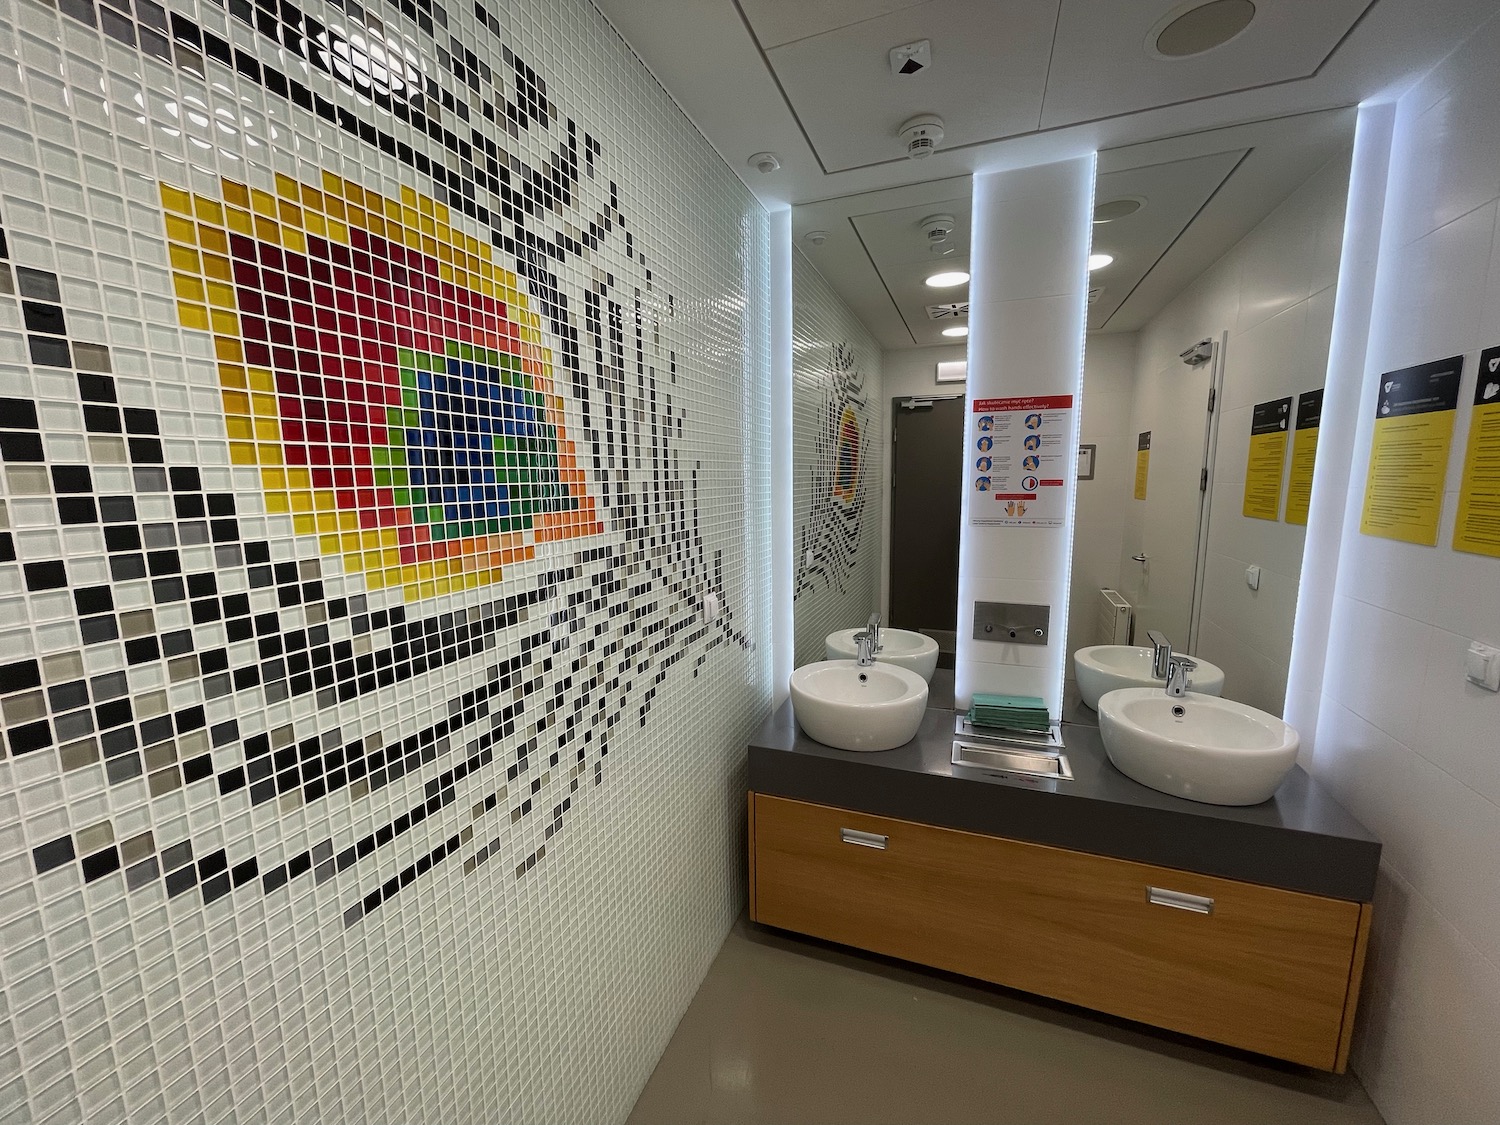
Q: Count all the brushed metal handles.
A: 2